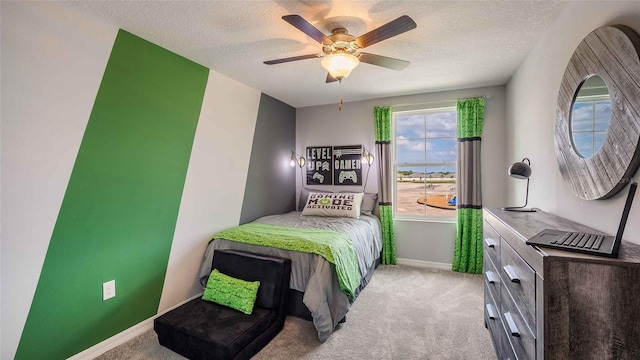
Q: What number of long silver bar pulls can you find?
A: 5